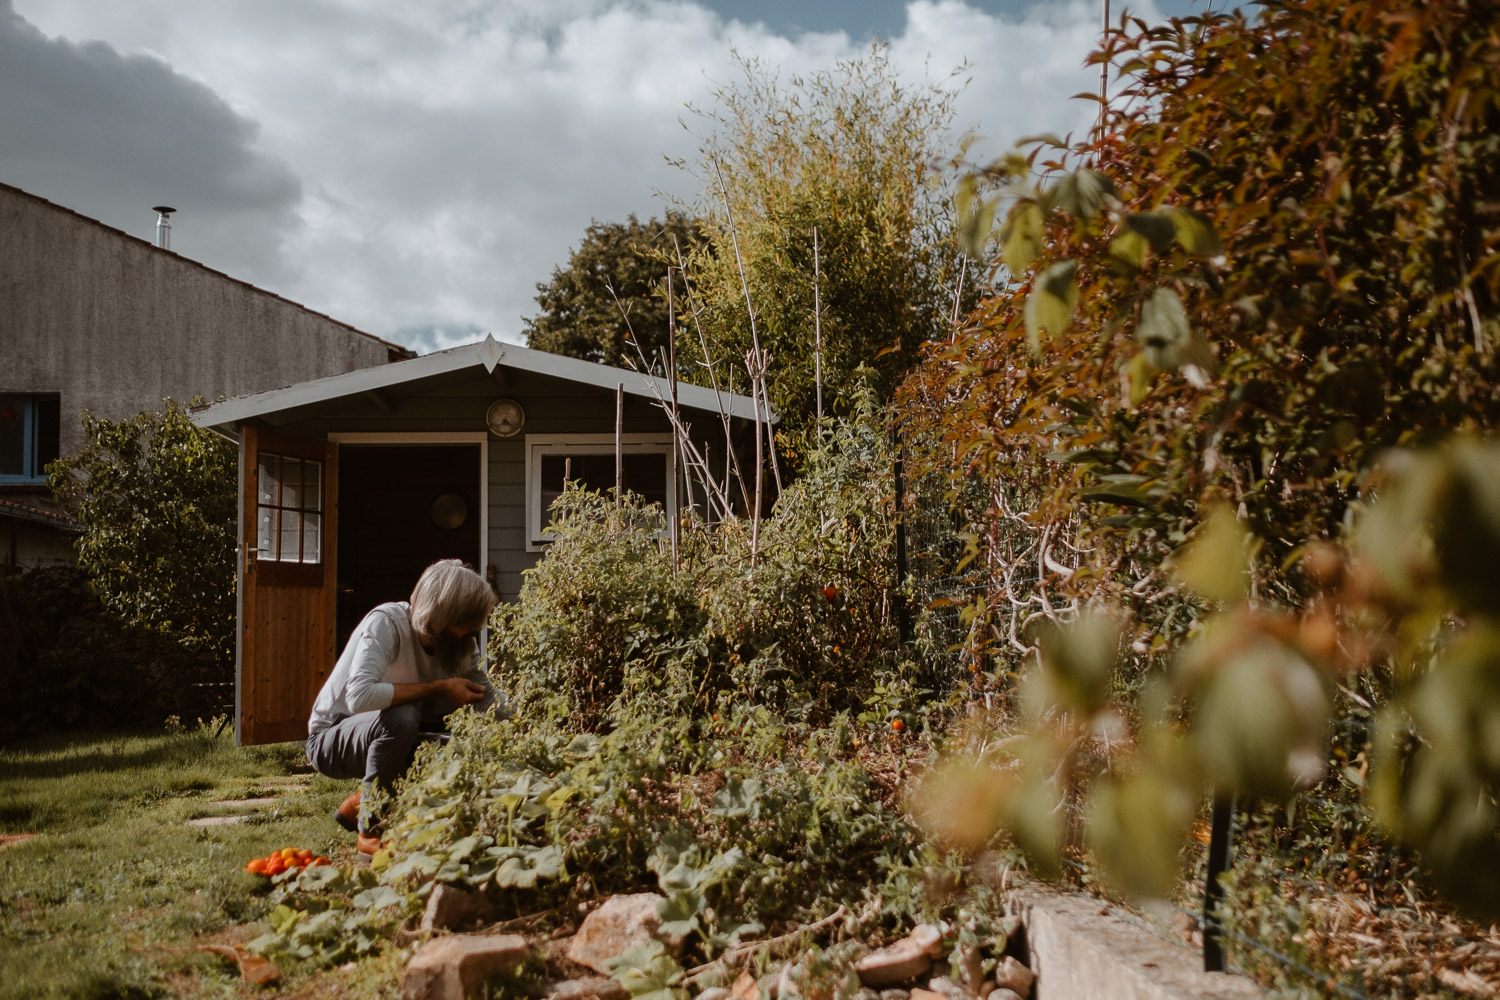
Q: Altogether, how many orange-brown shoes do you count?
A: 2